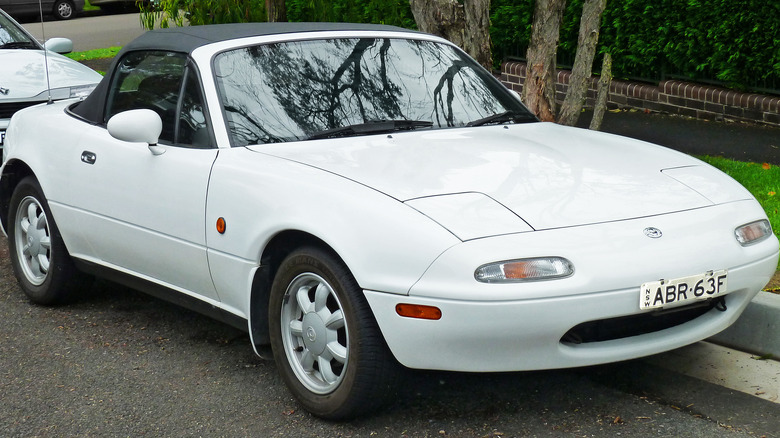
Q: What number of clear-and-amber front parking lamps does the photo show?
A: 2